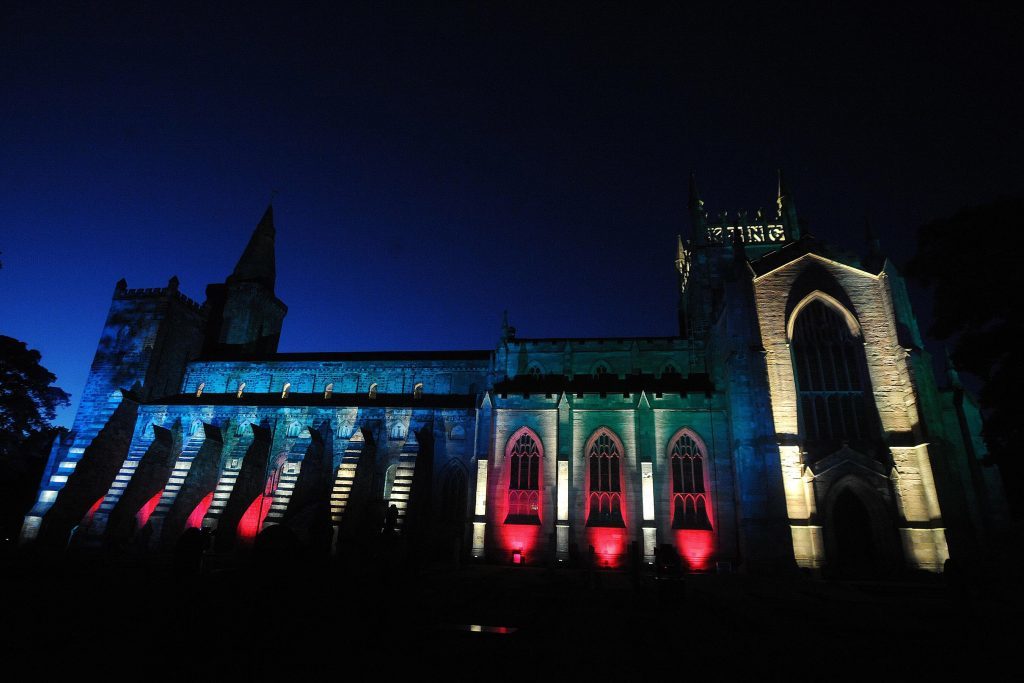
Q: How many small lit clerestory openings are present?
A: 6